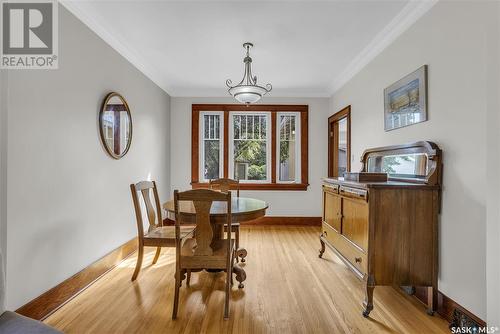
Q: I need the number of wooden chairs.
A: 3